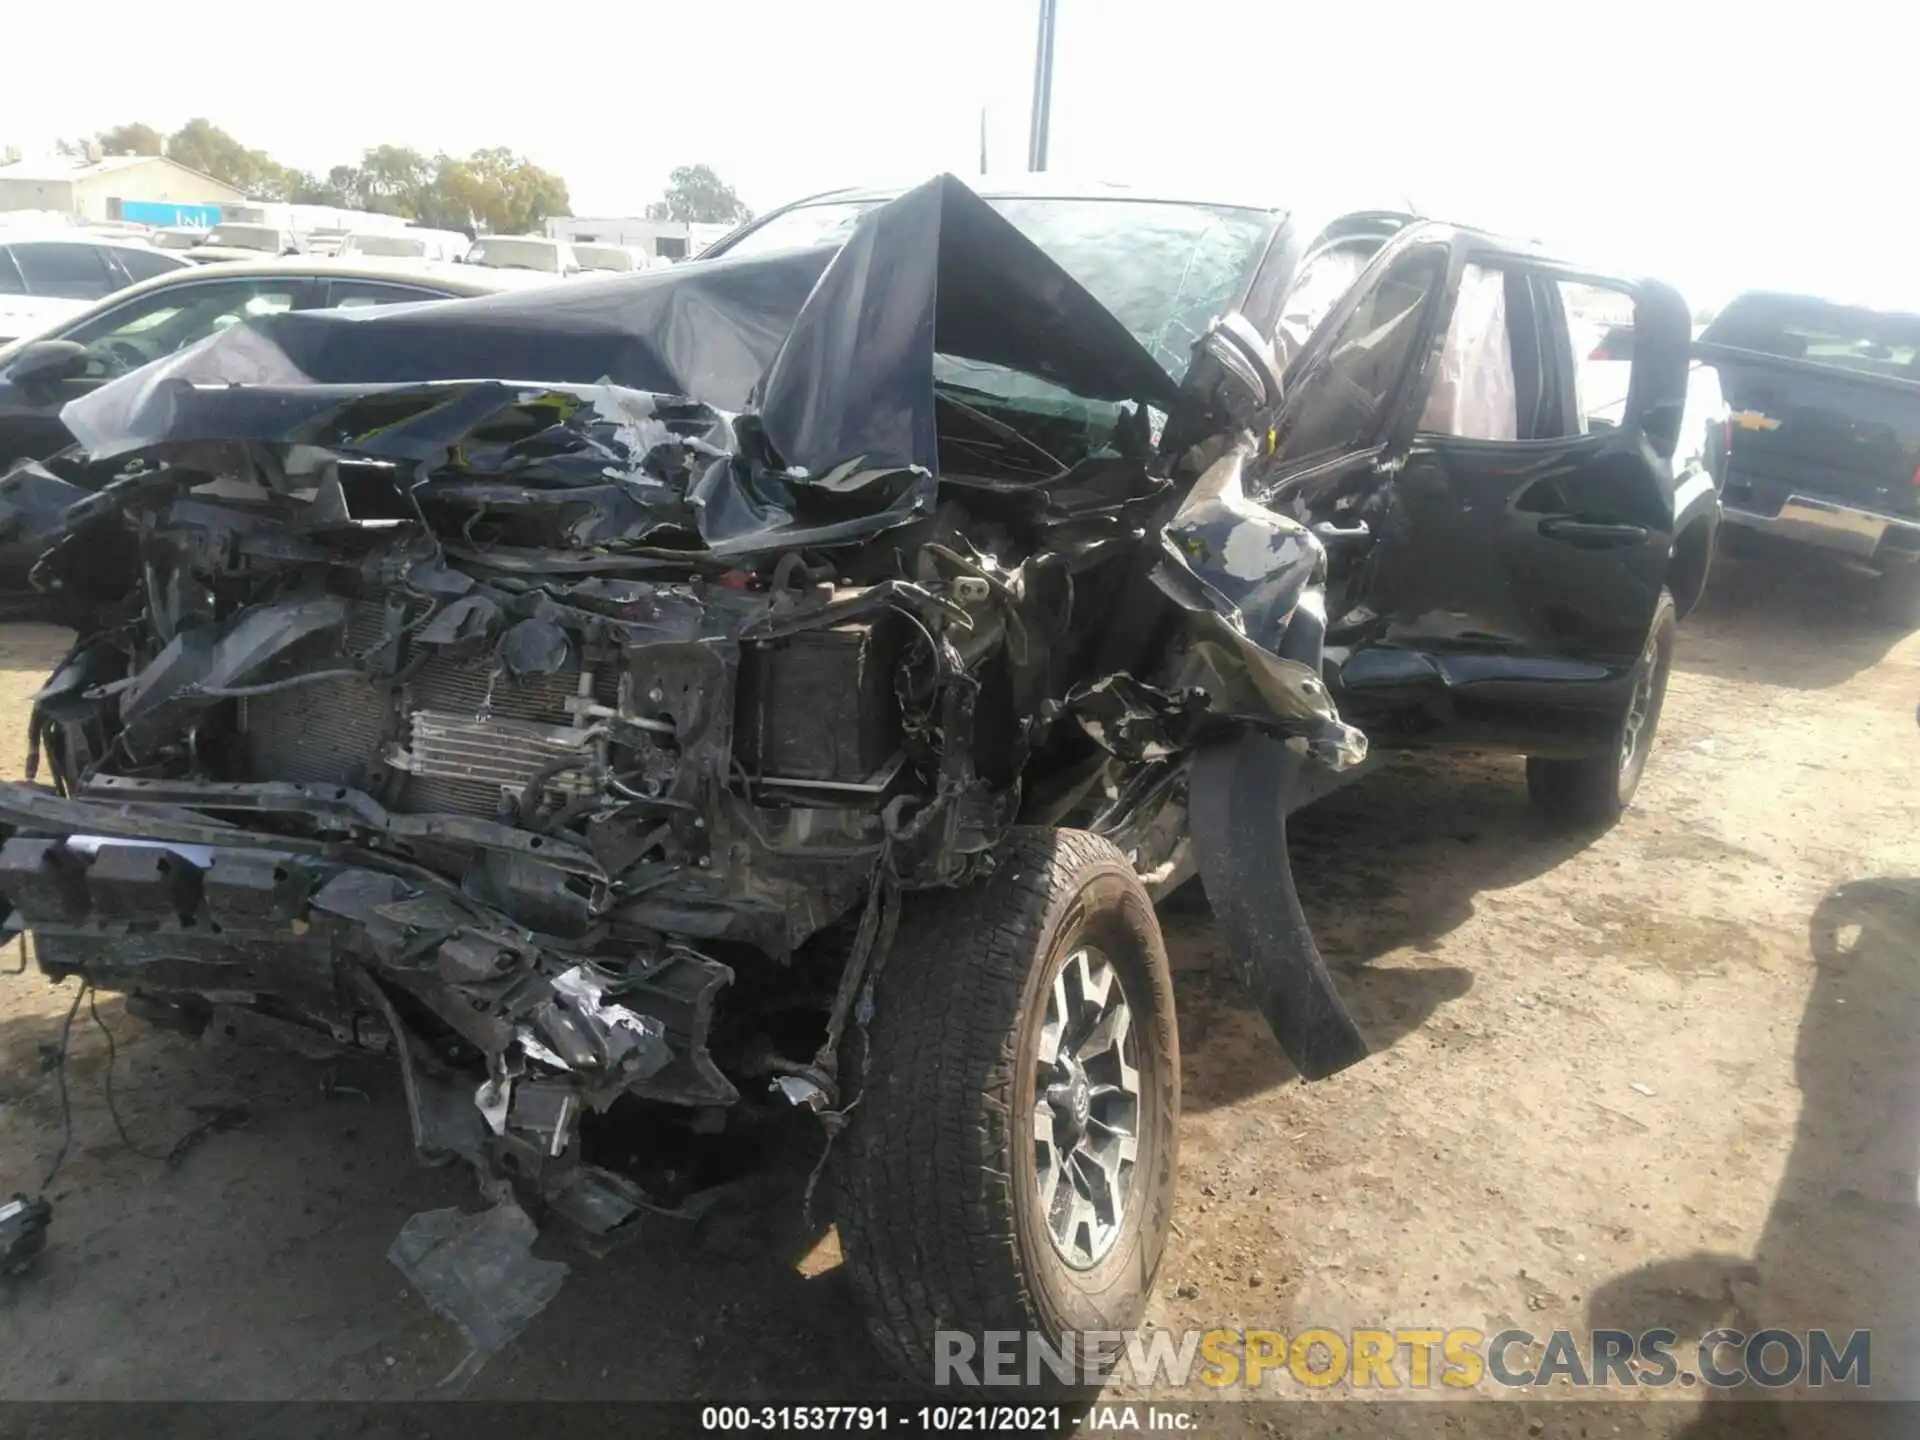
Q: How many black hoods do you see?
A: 1